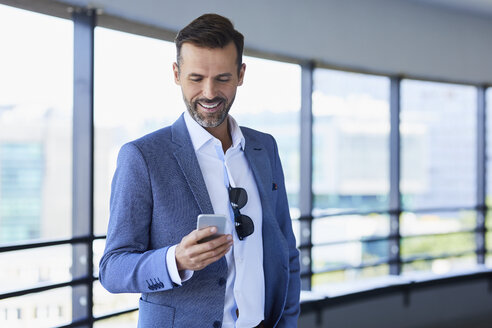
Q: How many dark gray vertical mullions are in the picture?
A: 4